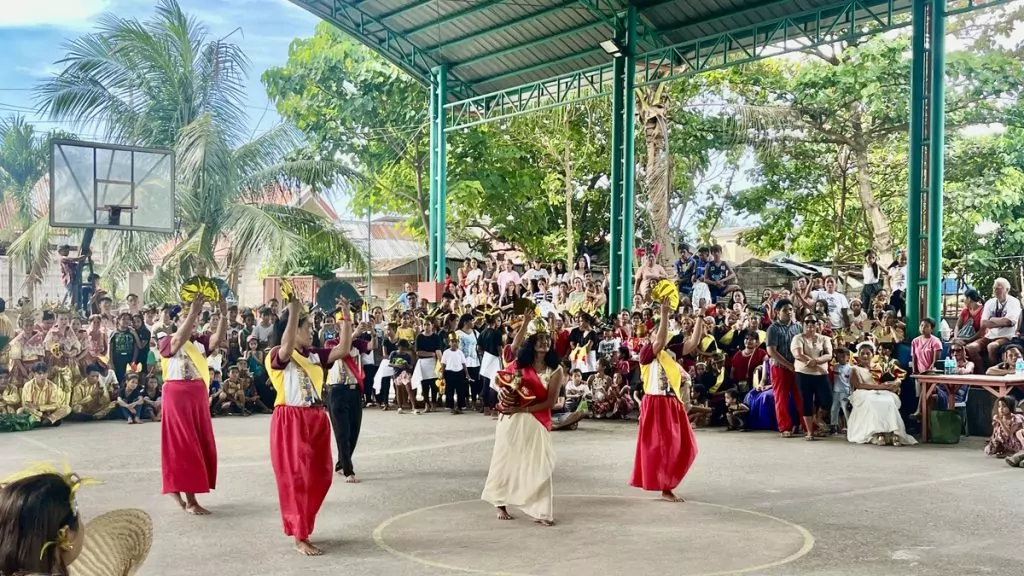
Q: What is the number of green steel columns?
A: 3